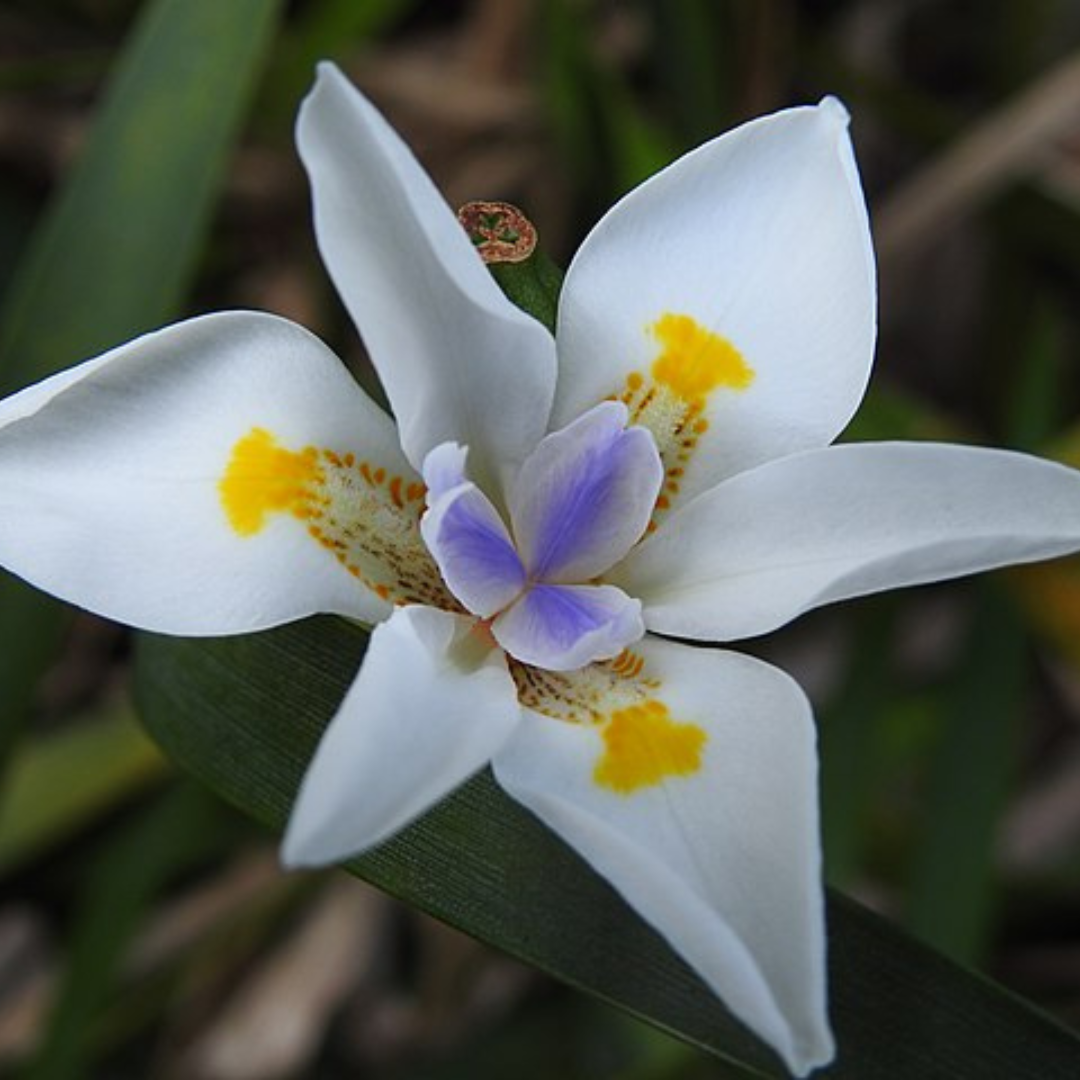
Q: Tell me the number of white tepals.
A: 6